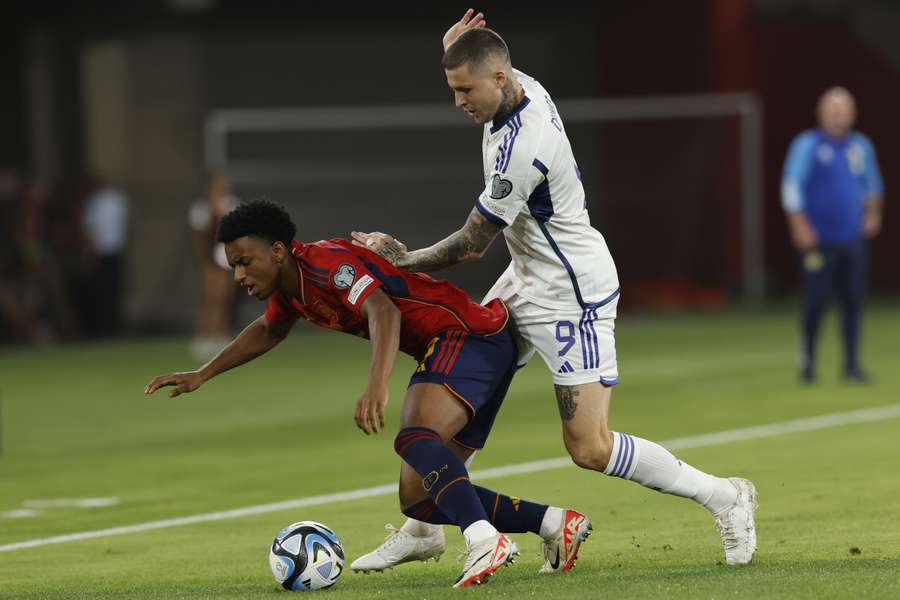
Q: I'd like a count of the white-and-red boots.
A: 2